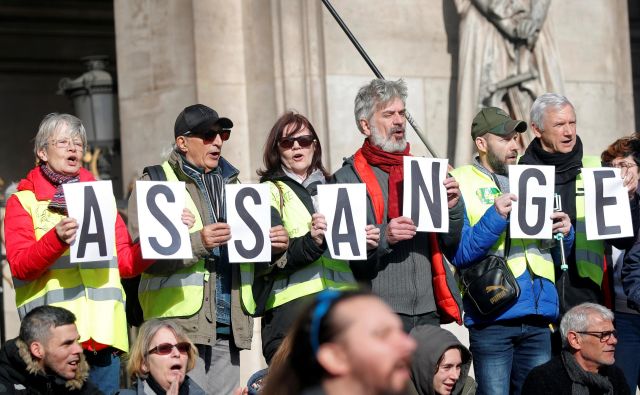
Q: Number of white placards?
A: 7